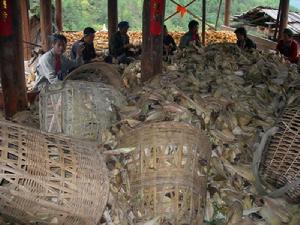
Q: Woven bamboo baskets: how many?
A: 5